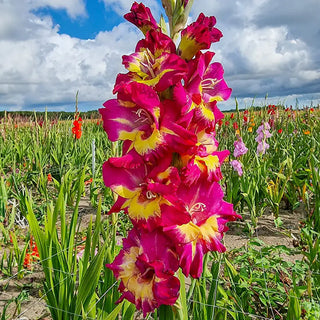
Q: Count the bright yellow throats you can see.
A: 7